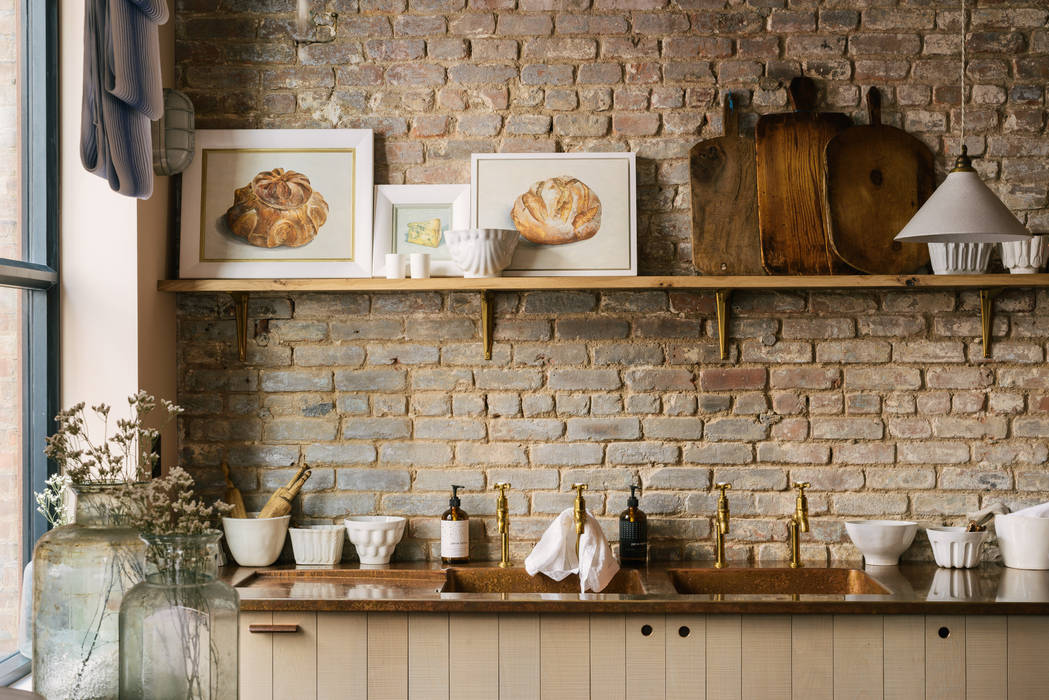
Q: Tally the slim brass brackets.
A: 4